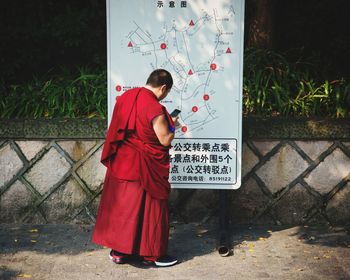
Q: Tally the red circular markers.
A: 6